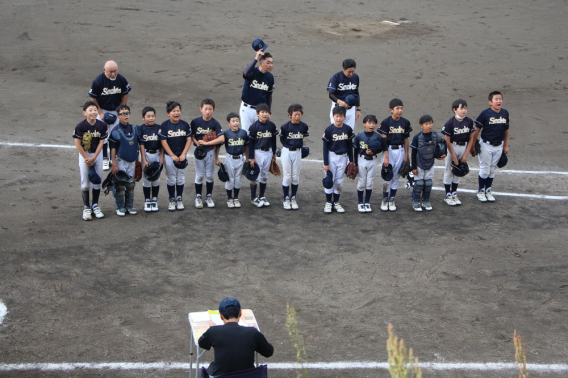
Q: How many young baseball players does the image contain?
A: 14